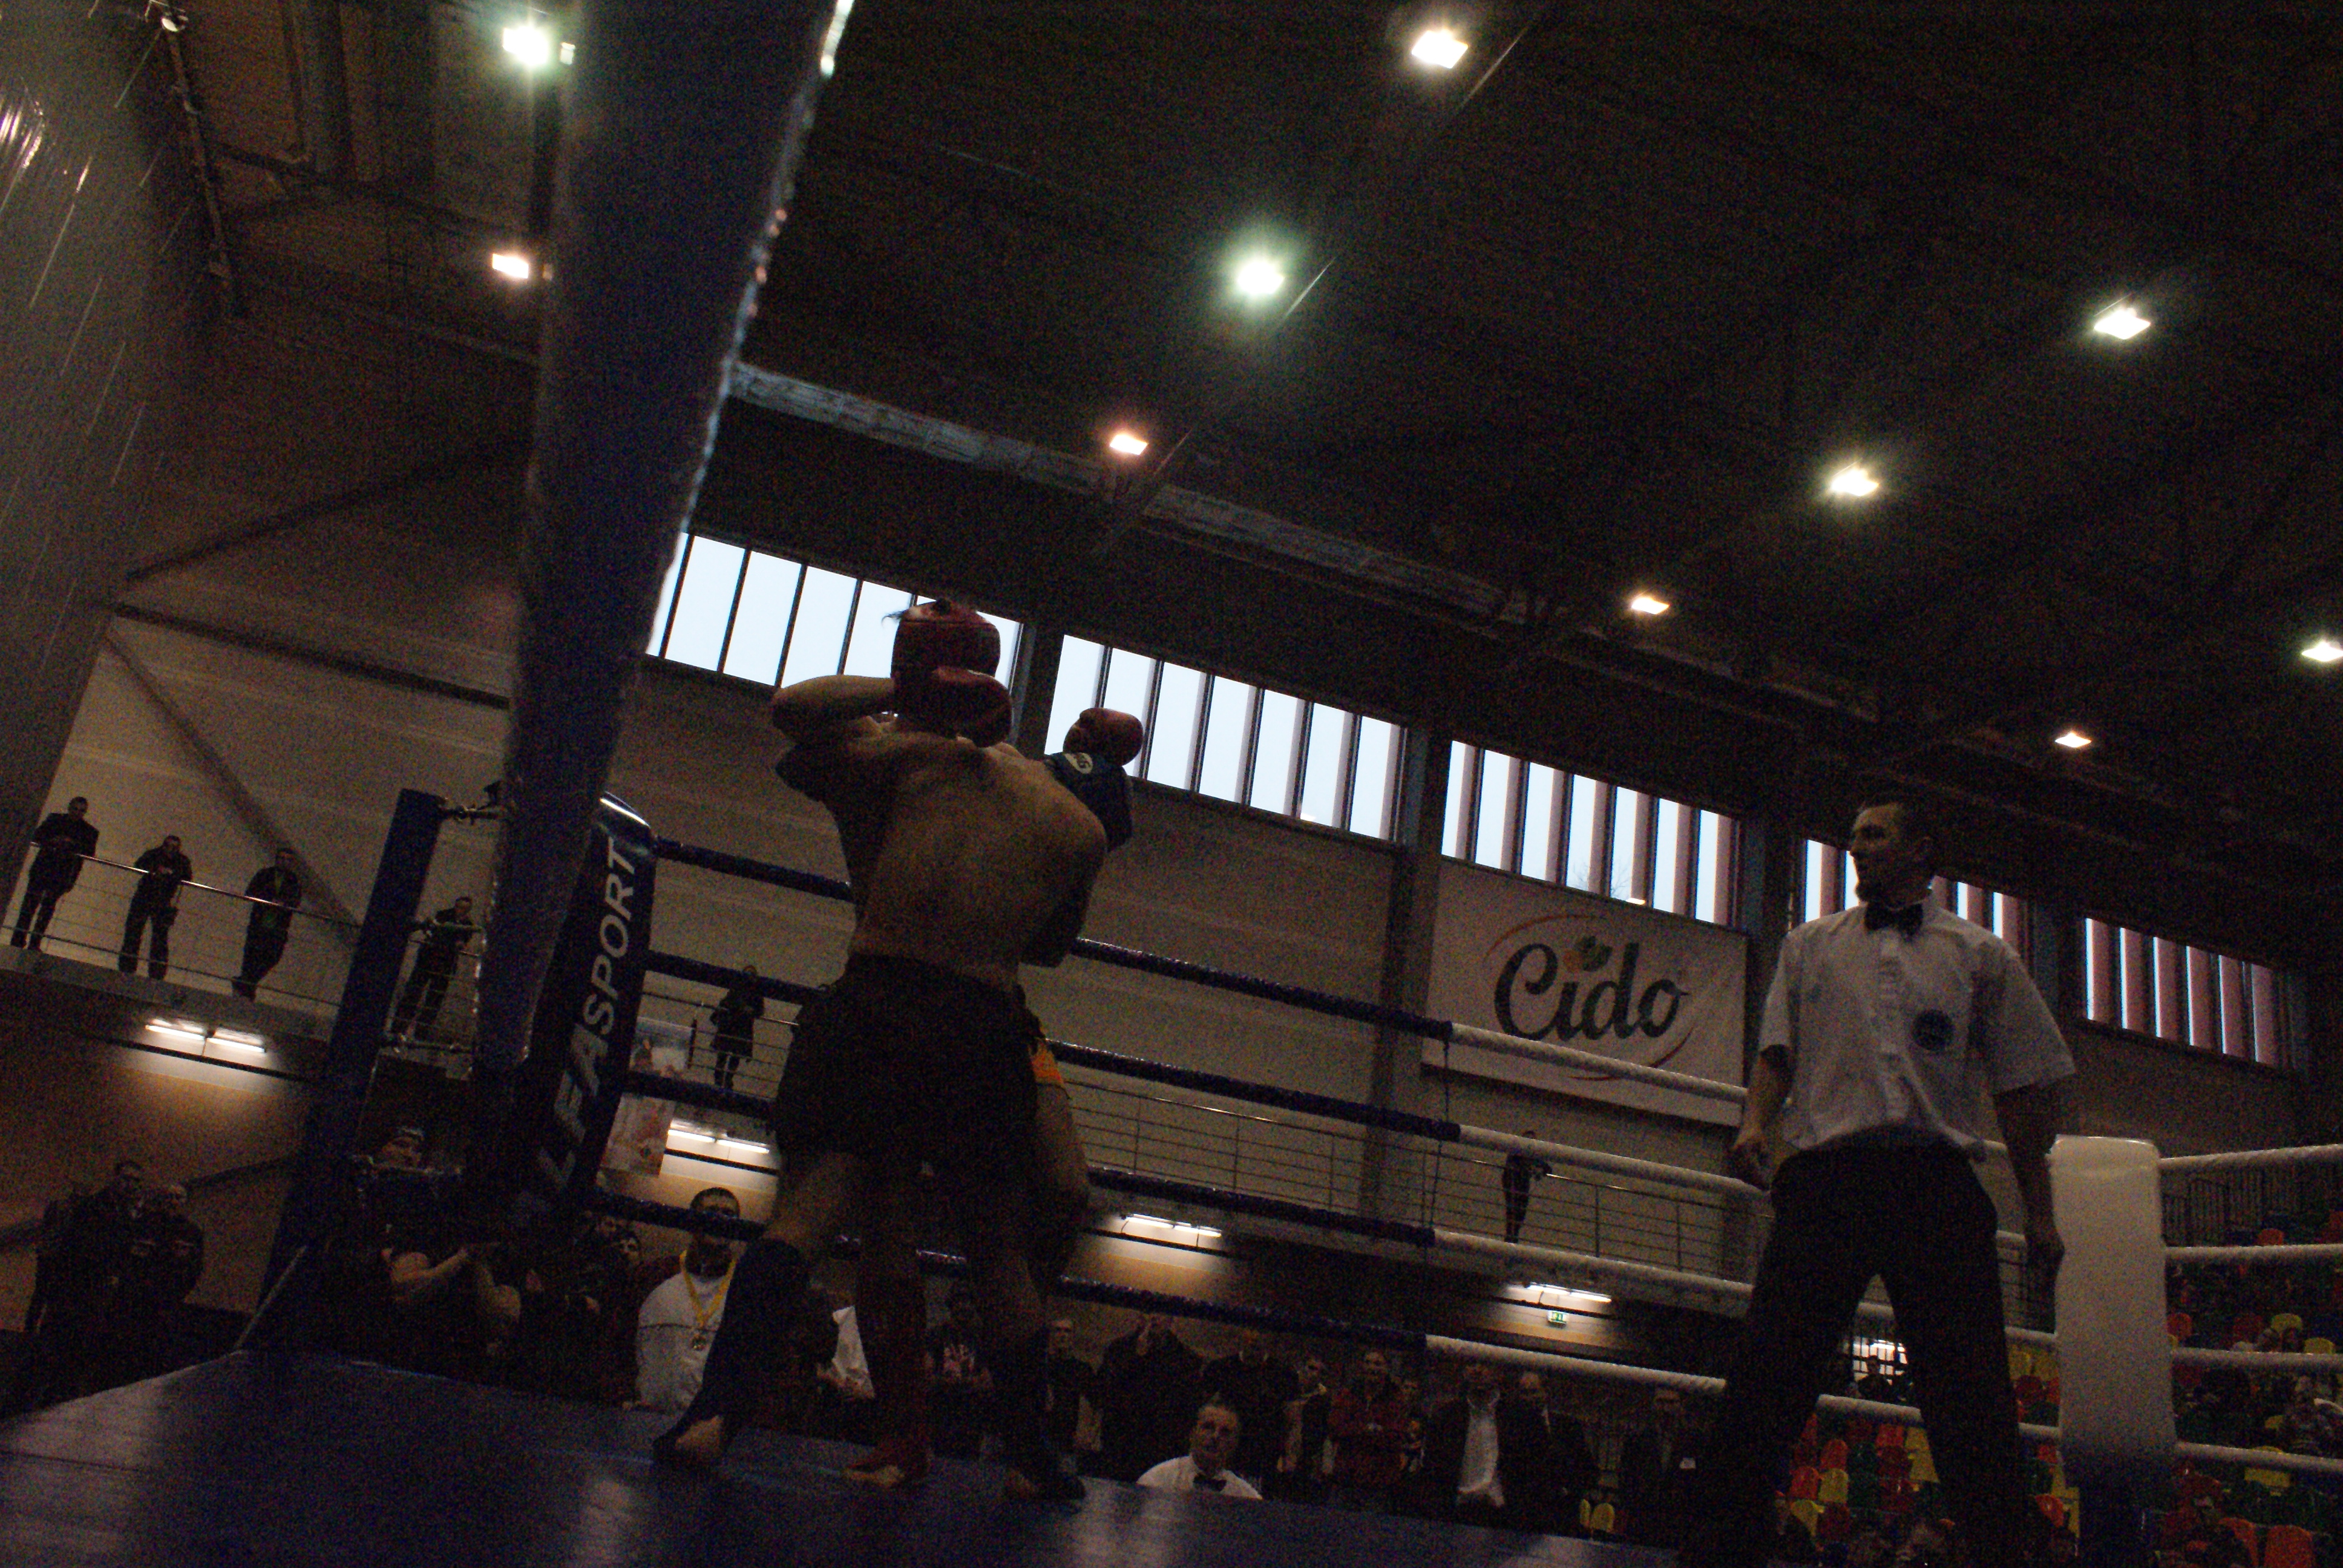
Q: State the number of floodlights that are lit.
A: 10